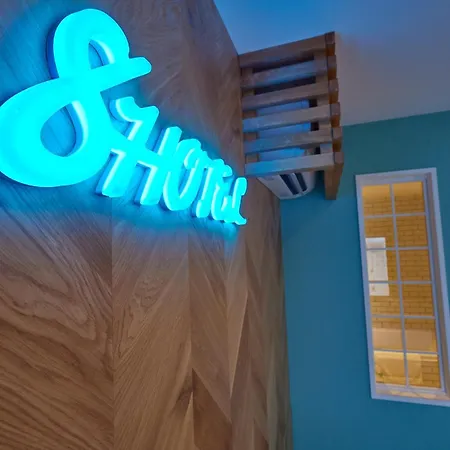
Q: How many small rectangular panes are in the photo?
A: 12